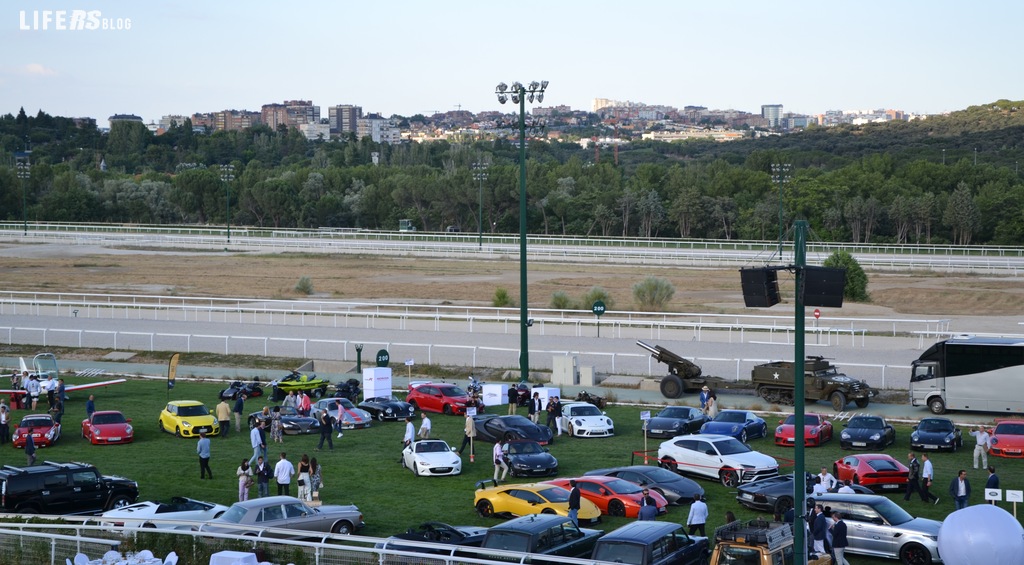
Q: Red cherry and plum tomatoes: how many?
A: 0